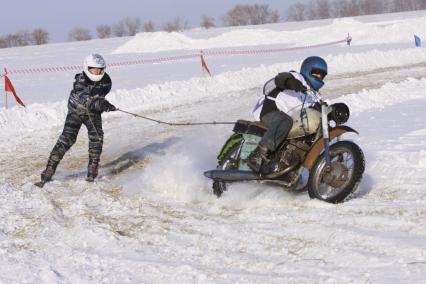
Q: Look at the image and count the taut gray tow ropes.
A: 1